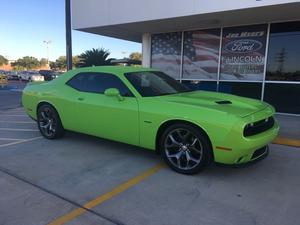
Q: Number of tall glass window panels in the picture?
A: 4